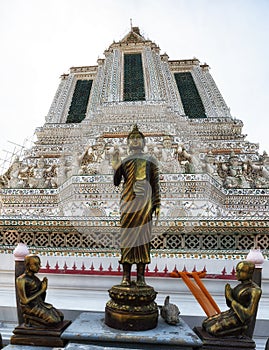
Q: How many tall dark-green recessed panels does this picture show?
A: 3